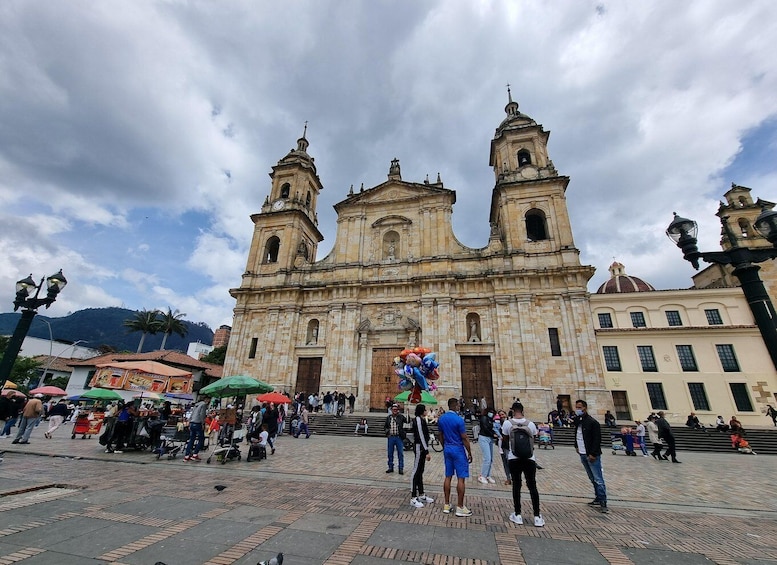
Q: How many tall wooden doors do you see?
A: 3